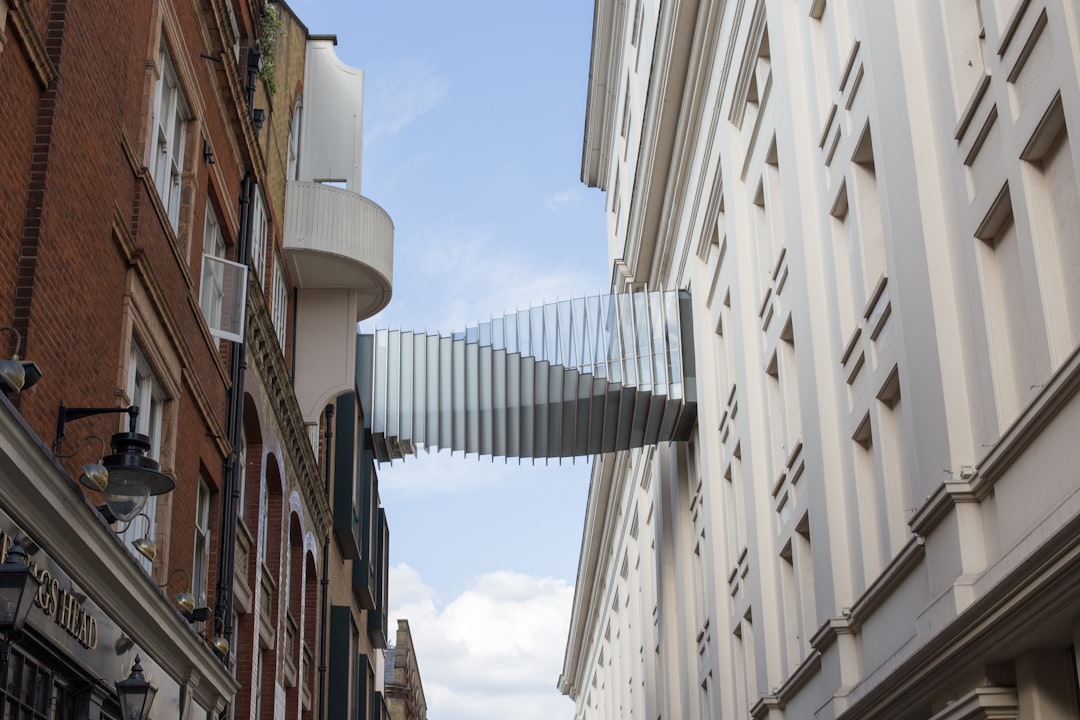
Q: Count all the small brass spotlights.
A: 5